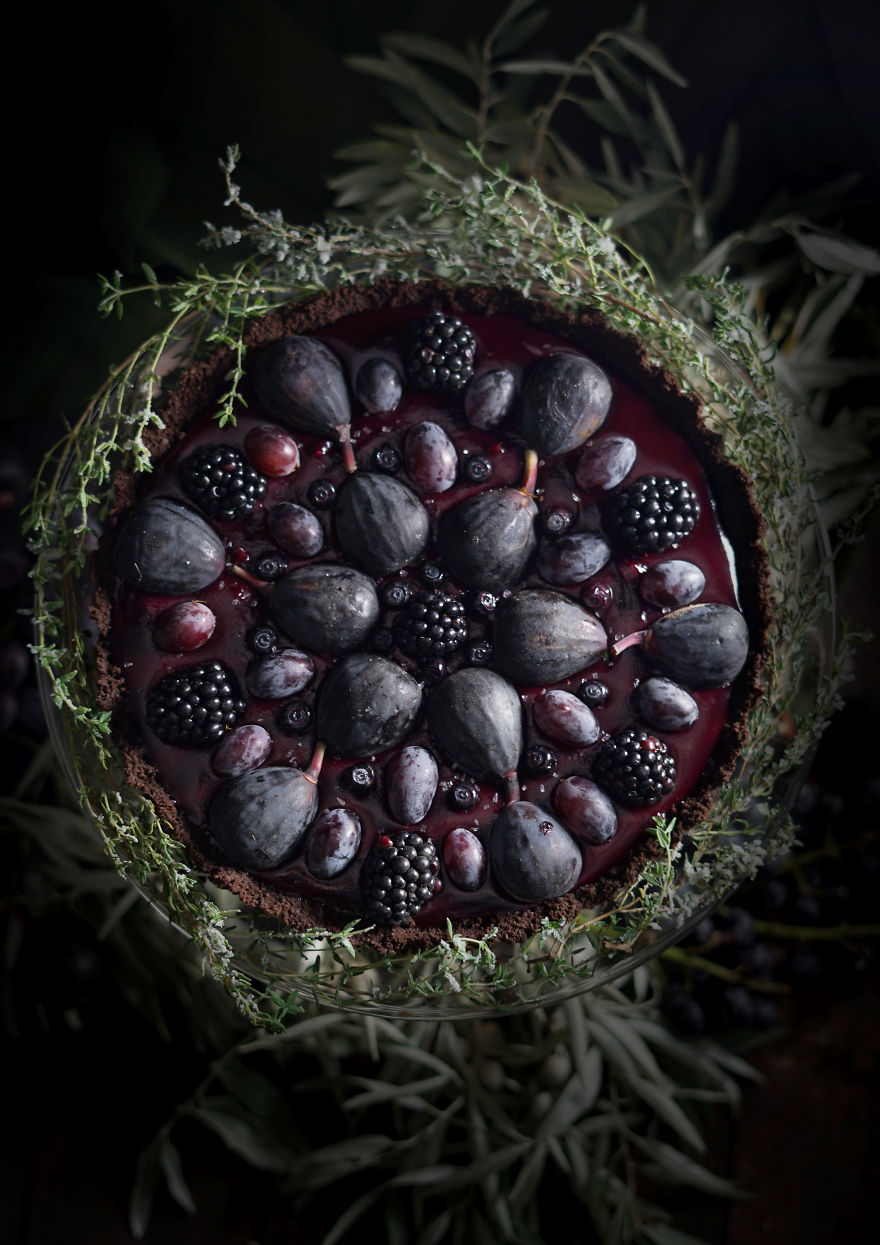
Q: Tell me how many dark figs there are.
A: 12